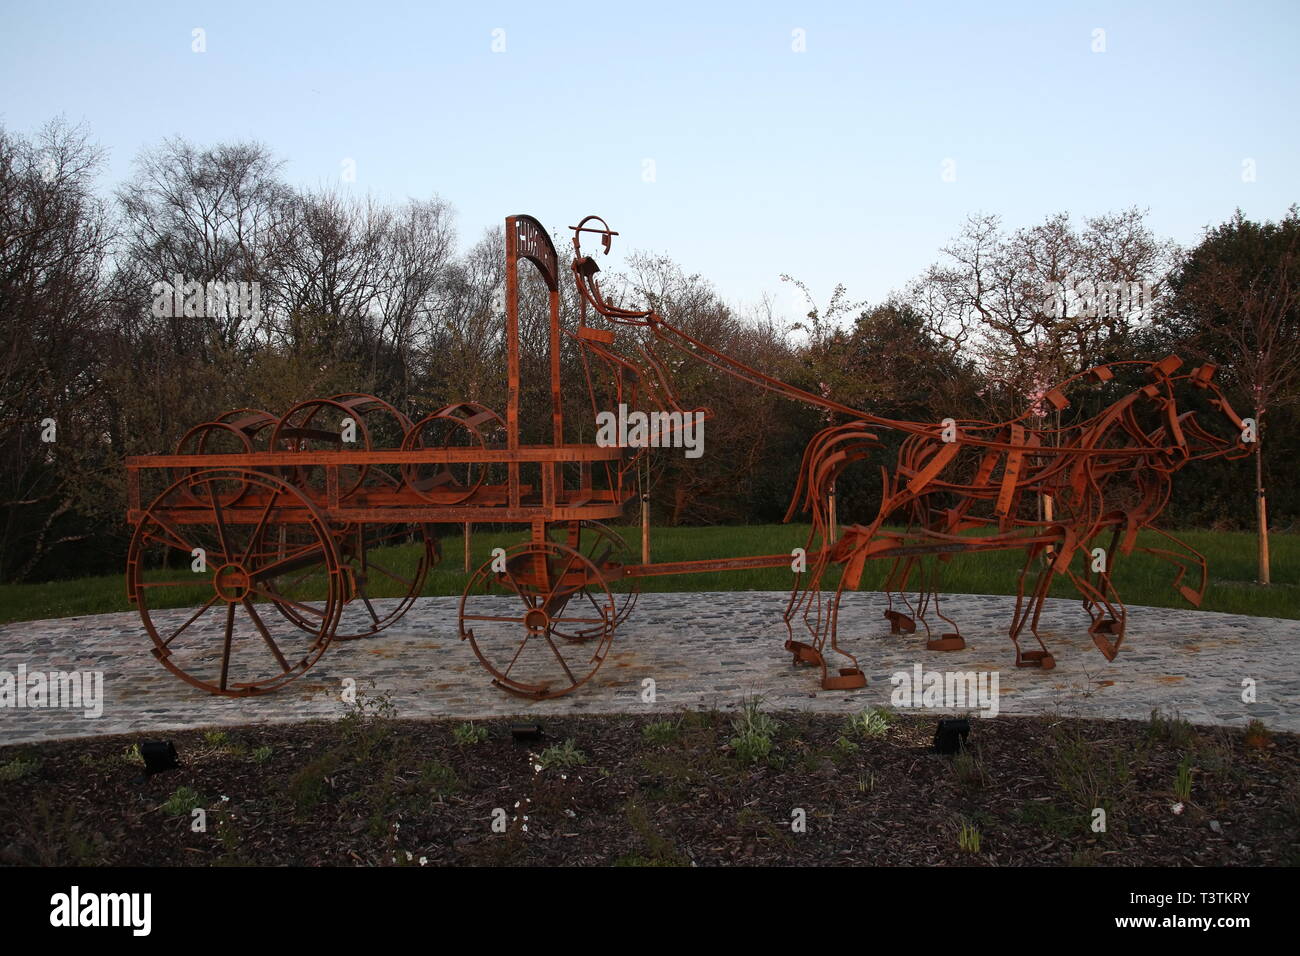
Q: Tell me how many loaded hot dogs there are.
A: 0